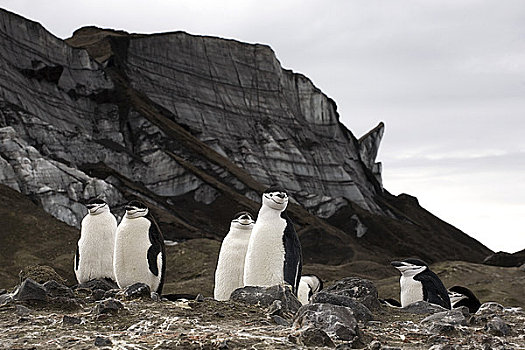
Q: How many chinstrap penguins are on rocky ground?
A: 7